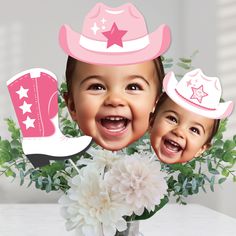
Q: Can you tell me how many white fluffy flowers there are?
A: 3